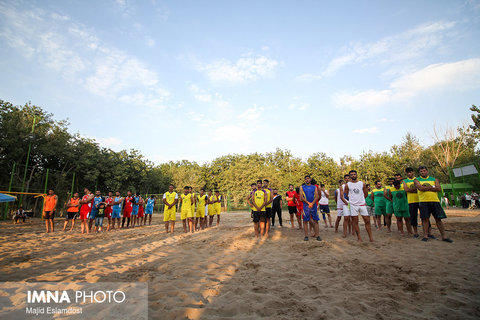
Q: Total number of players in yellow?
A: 11